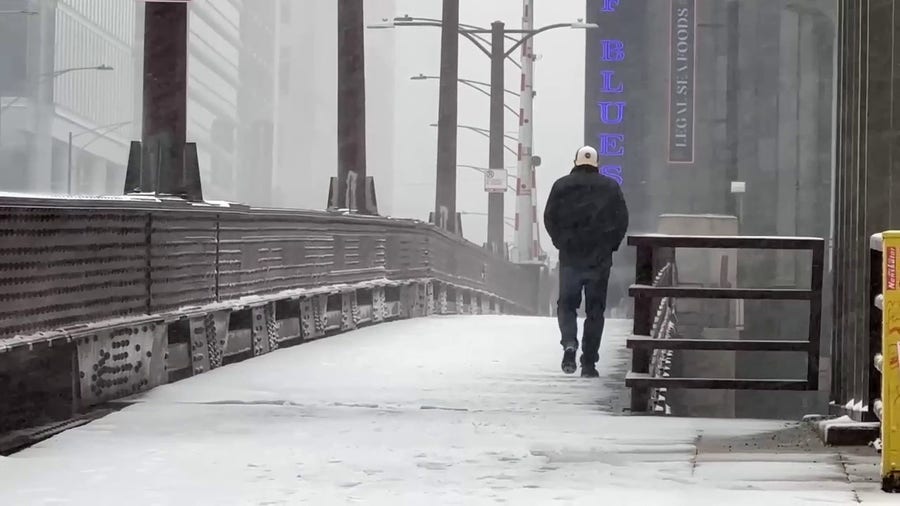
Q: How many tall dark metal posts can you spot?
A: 4